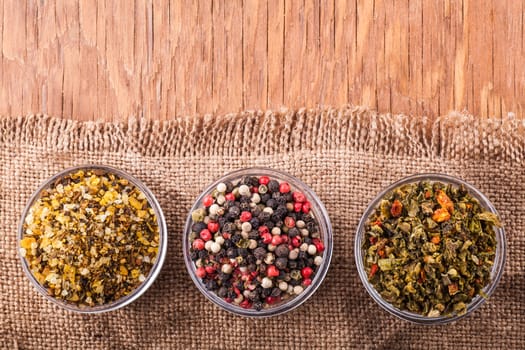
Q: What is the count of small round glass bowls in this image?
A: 3